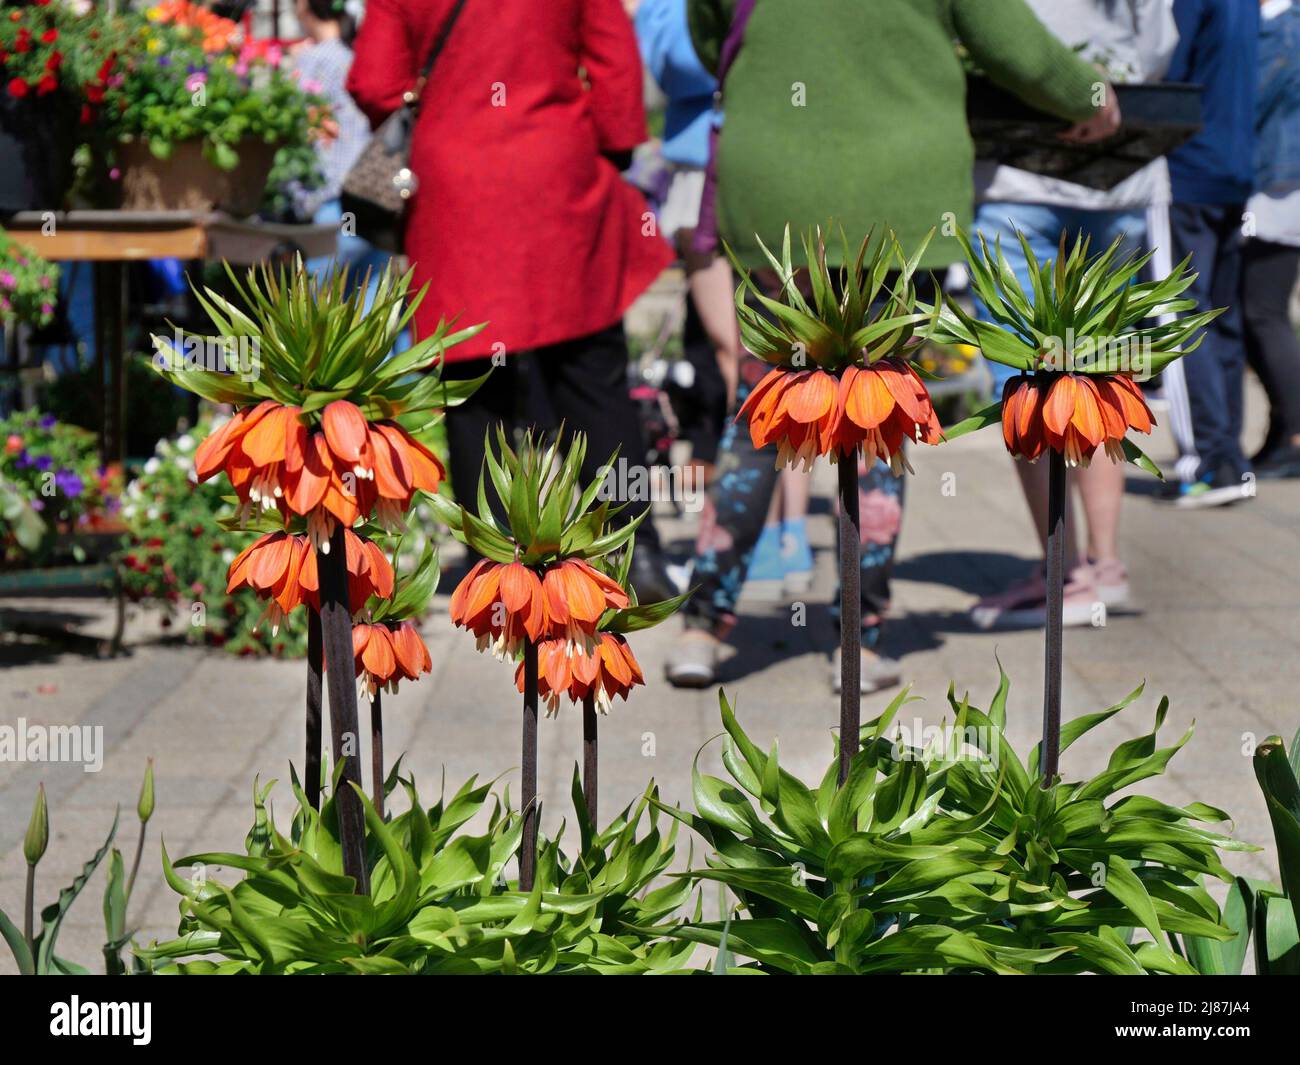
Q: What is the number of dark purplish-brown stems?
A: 7